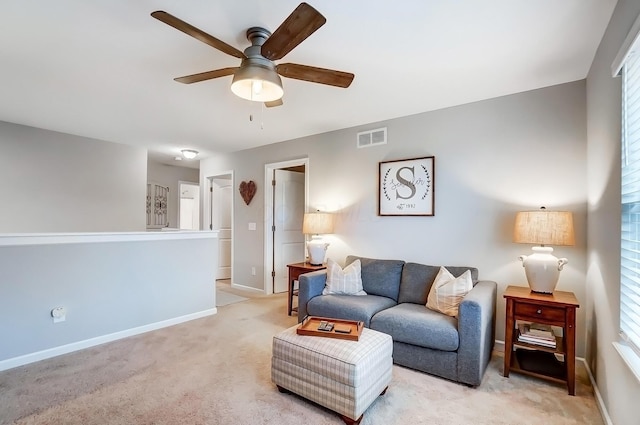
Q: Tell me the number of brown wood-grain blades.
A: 5